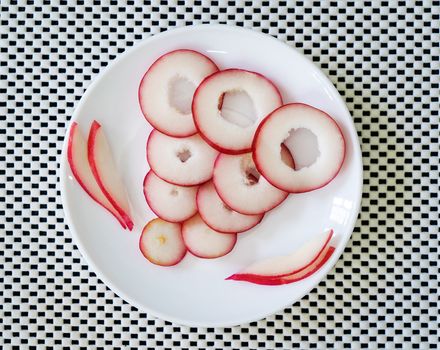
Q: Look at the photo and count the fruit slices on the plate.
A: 13